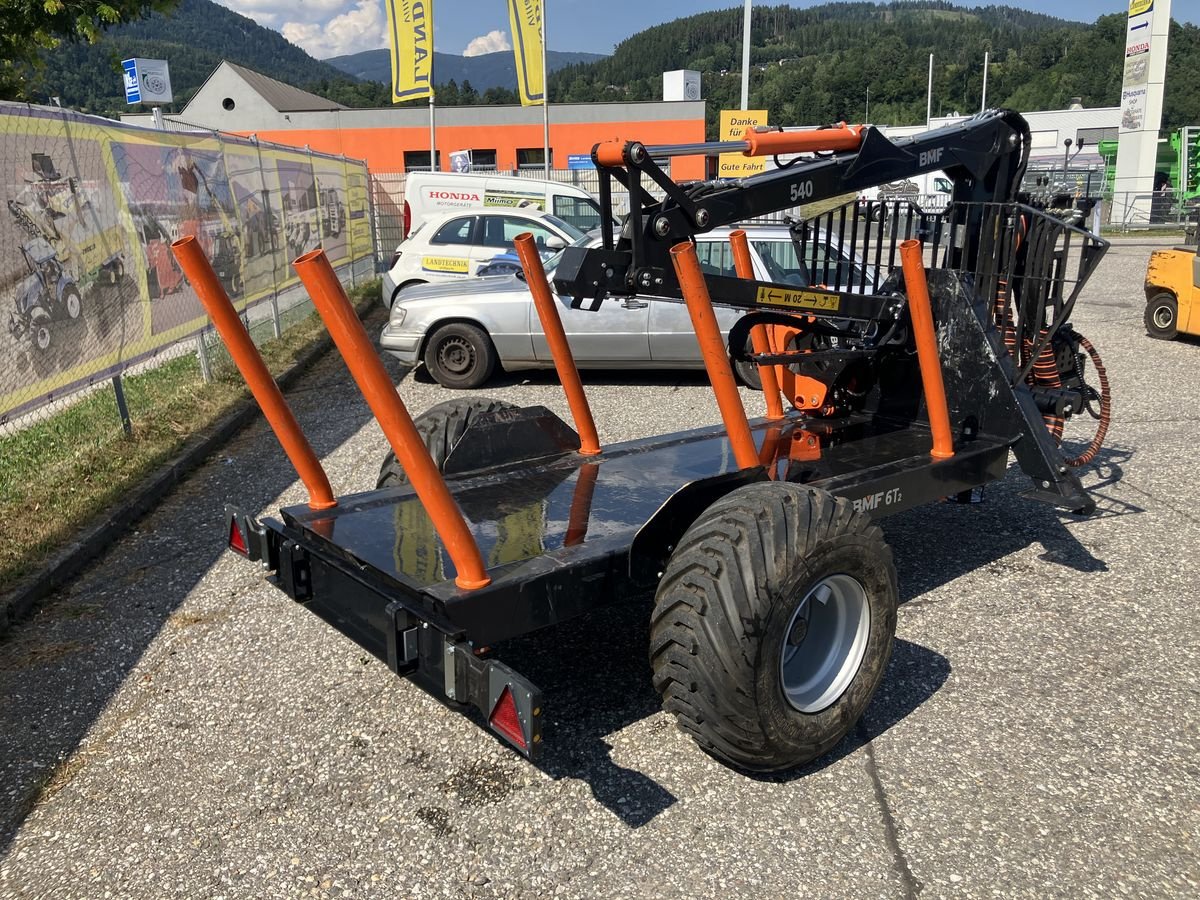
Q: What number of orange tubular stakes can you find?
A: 6